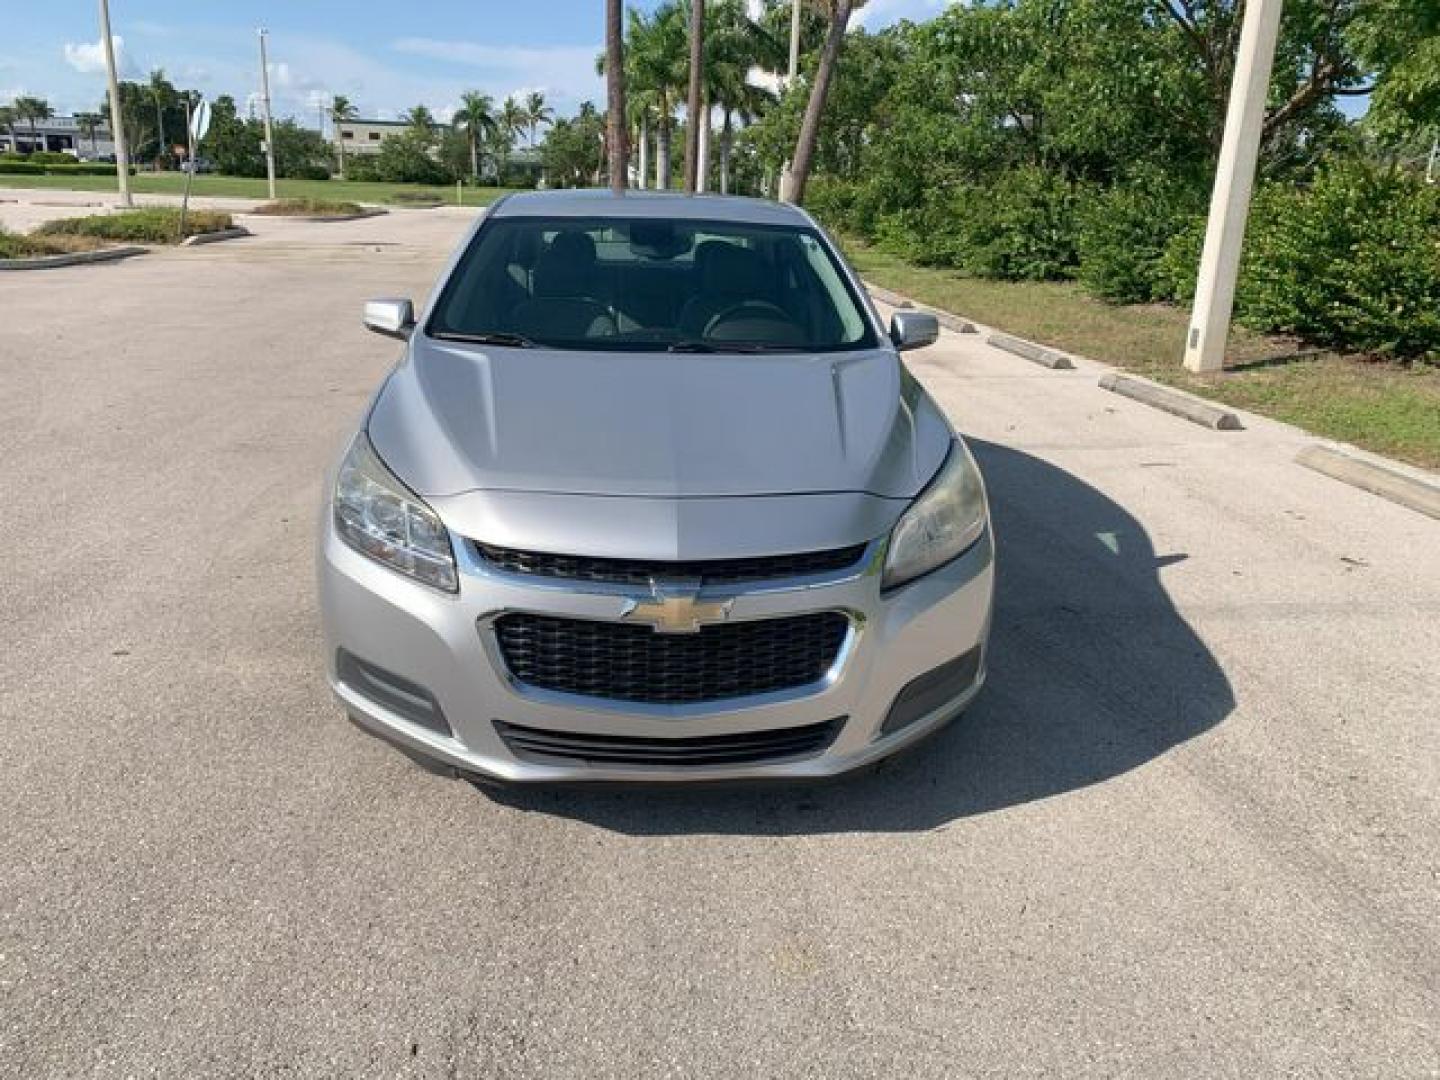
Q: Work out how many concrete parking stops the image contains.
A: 5